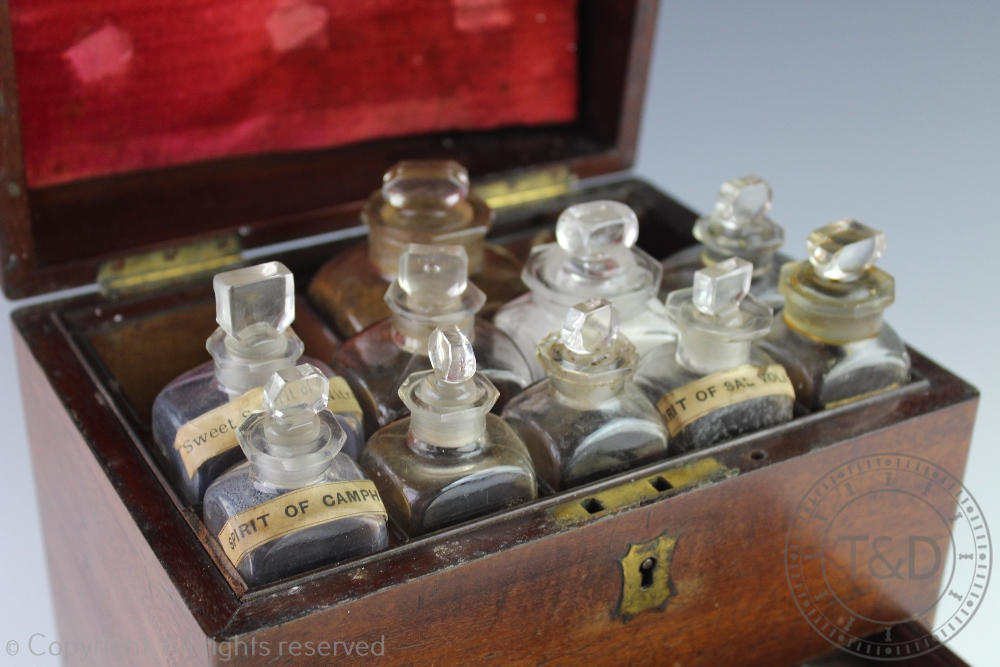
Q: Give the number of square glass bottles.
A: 10